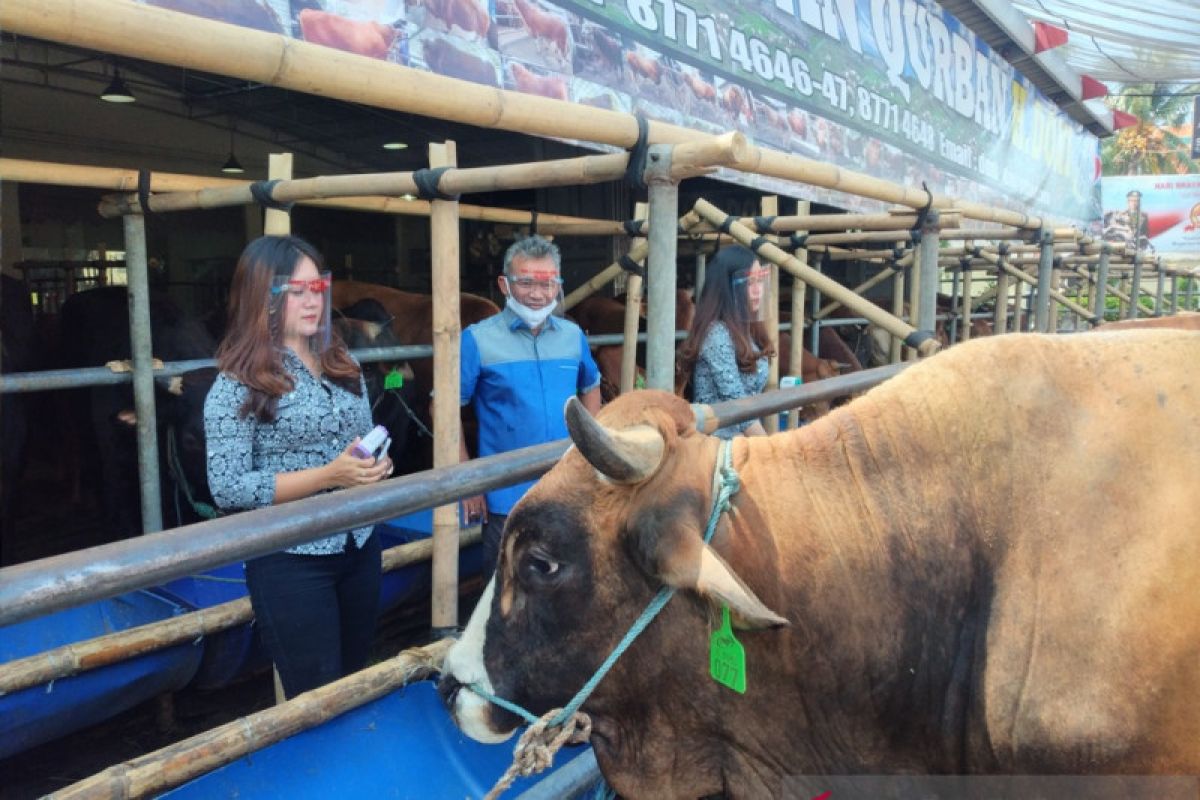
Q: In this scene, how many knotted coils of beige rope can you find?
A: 1